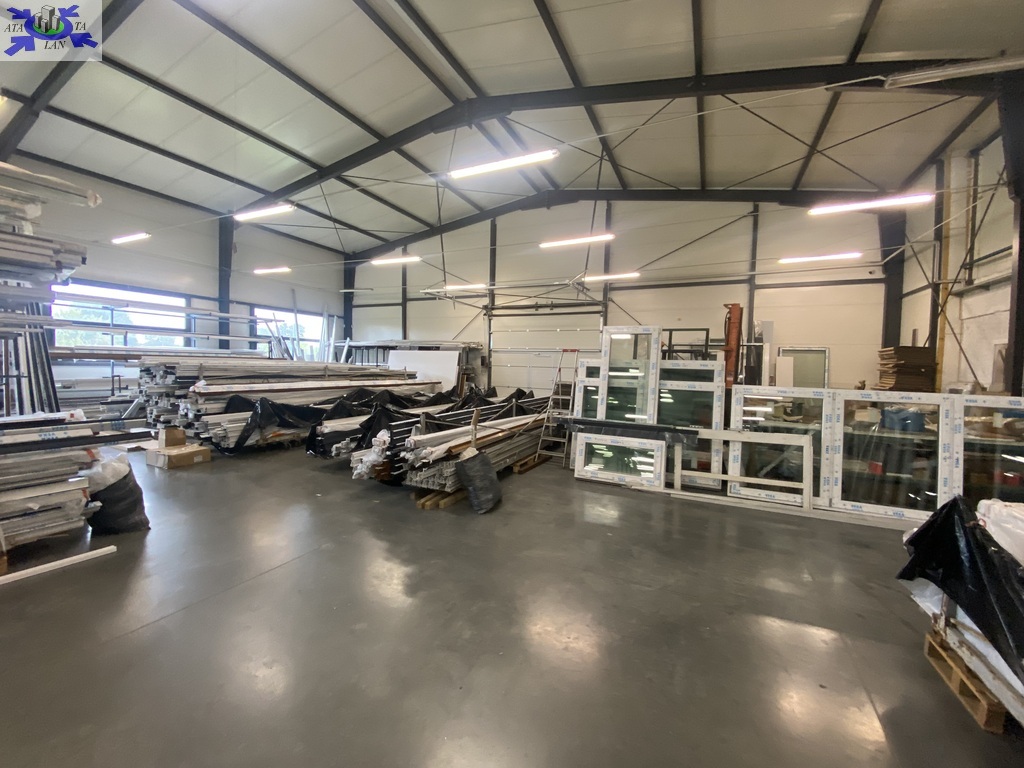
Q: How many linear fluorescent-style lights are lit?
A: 10